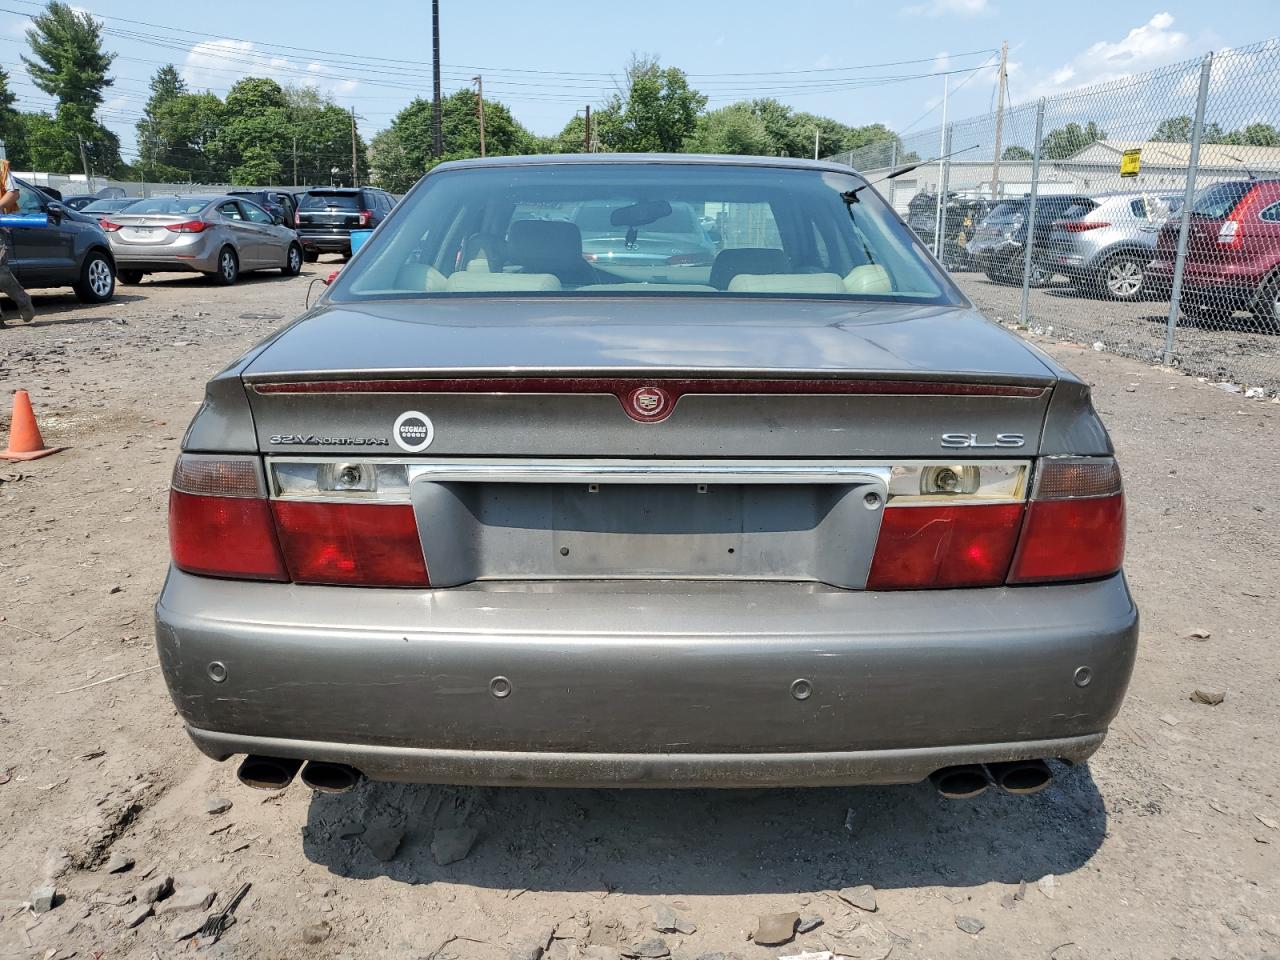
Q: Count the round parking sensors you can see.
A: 4